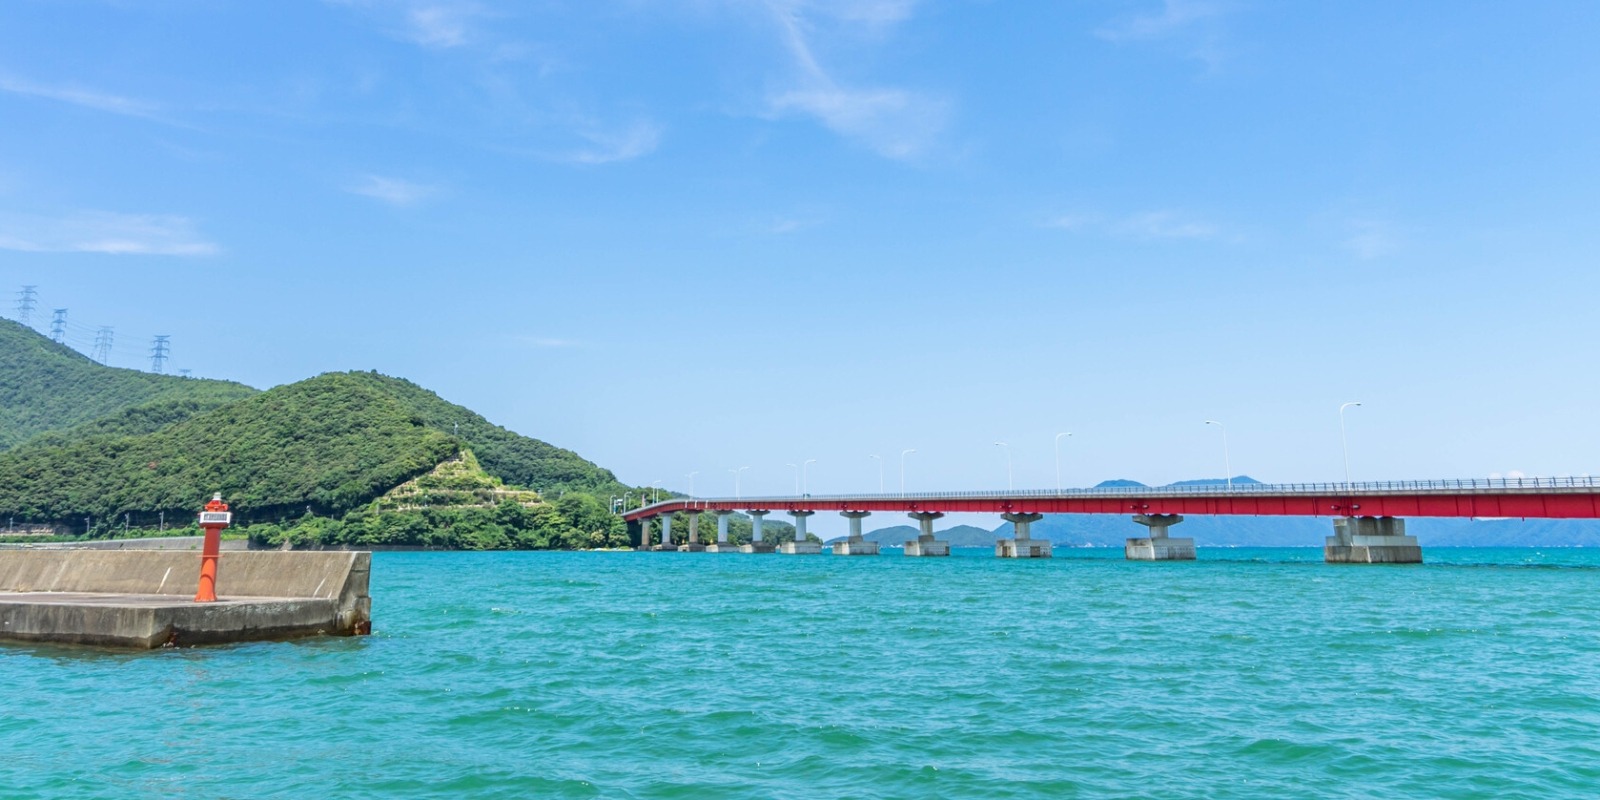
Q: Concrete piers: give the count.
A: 11